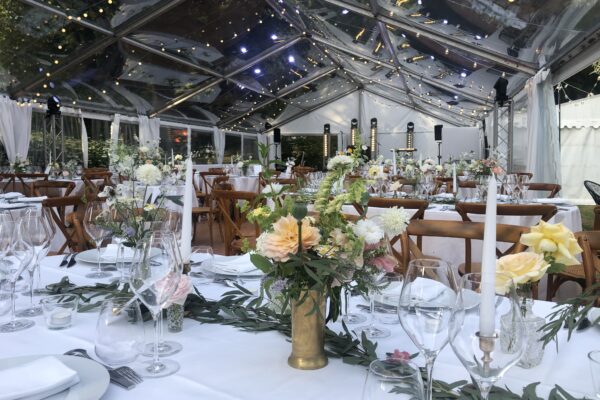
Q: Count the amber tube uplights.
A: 4